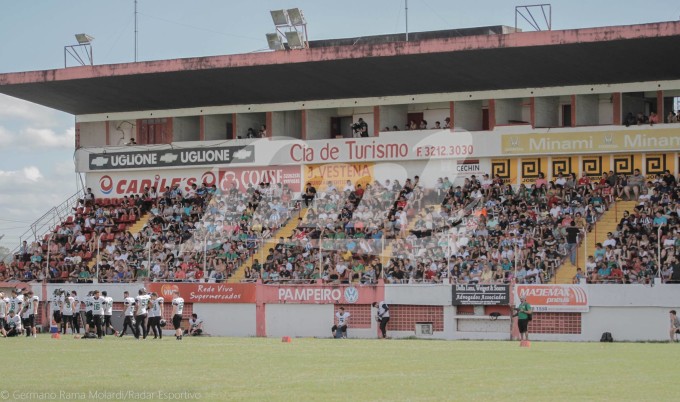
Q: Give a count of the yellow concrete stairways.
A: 4